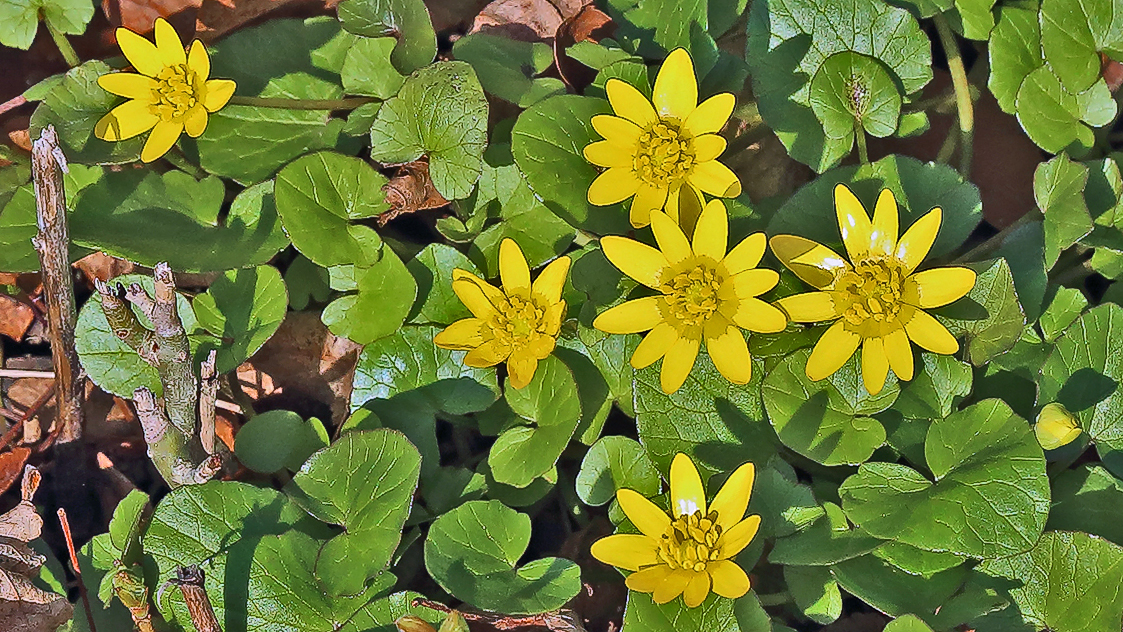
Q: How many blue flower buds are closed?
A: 0